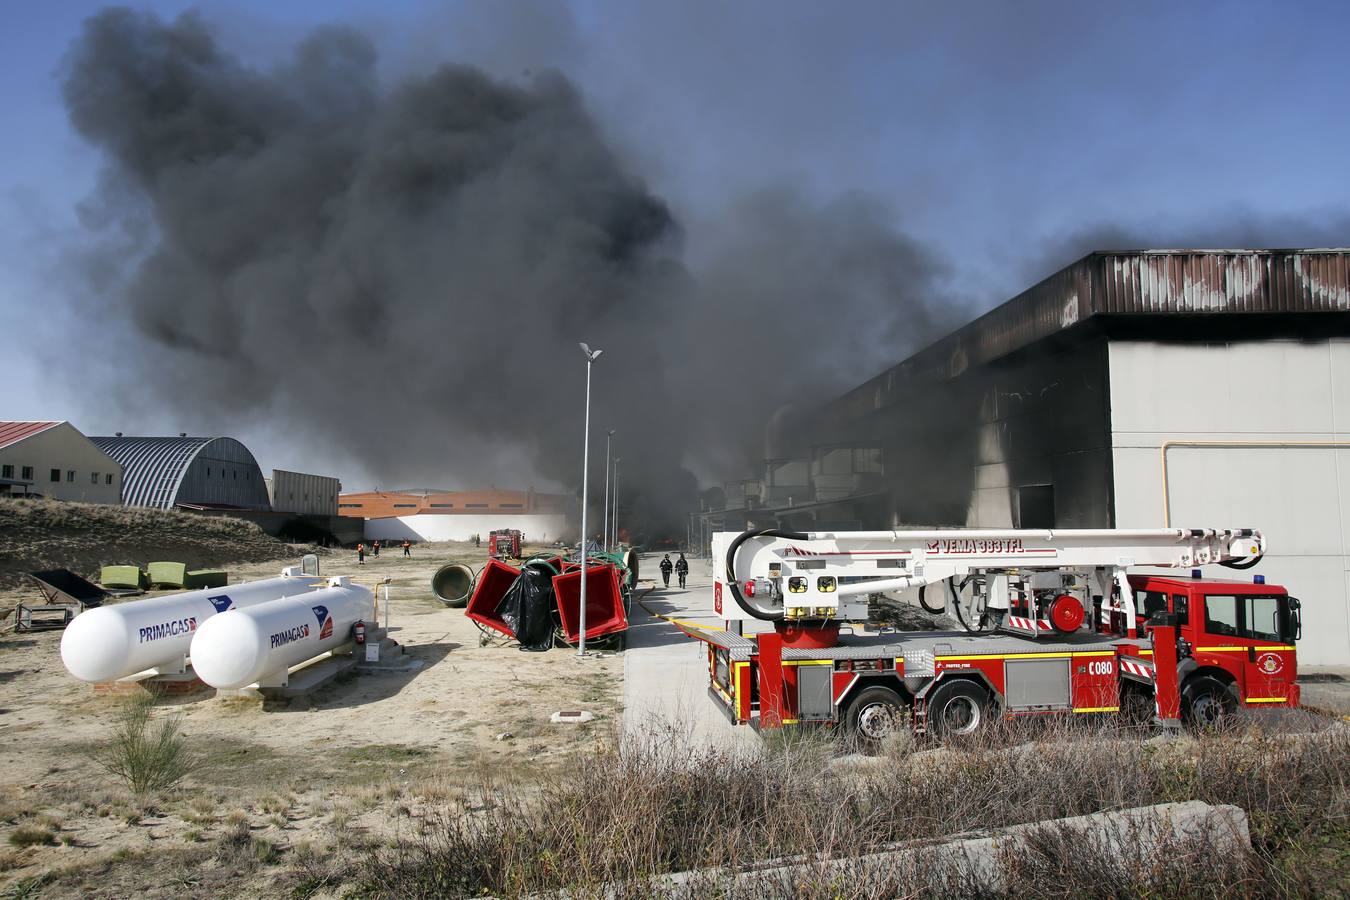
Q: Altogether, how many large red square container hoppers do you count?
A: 2